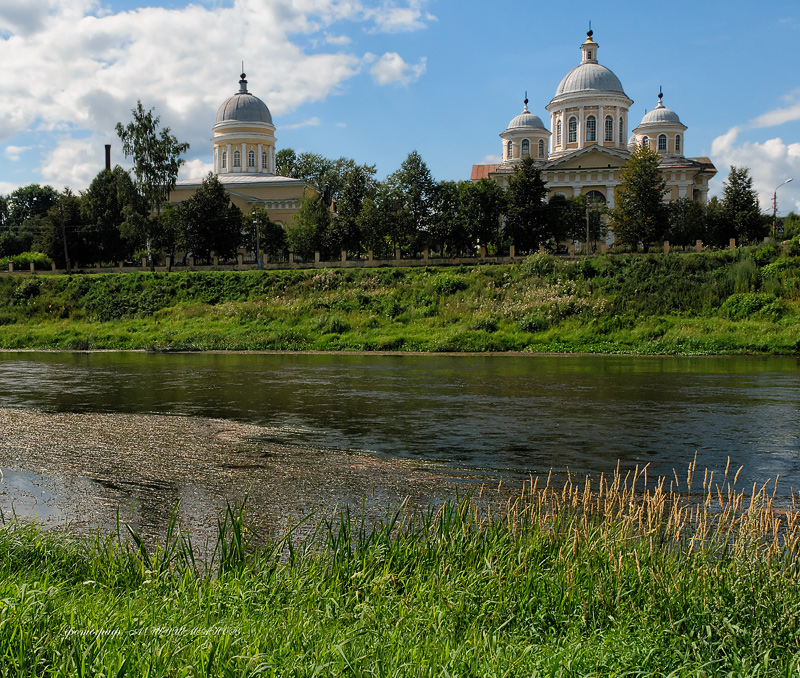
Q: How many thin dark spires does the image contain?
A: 4